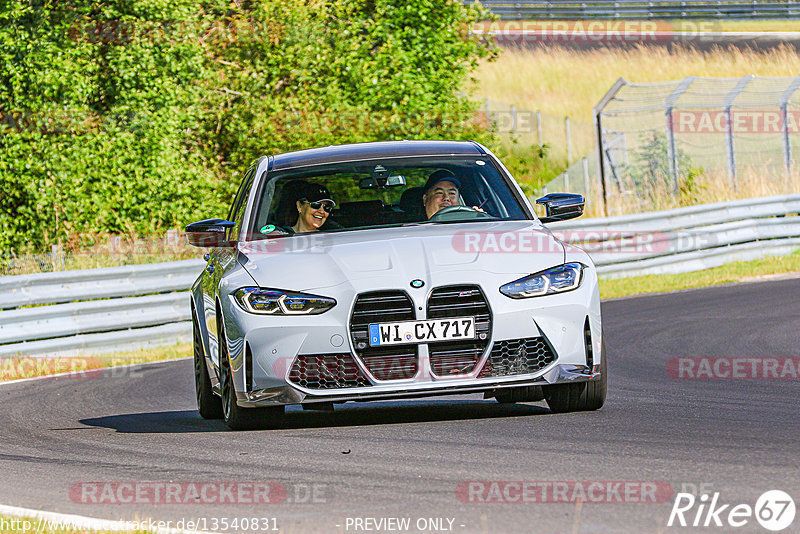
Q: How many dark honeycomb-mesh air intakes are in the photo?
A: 2